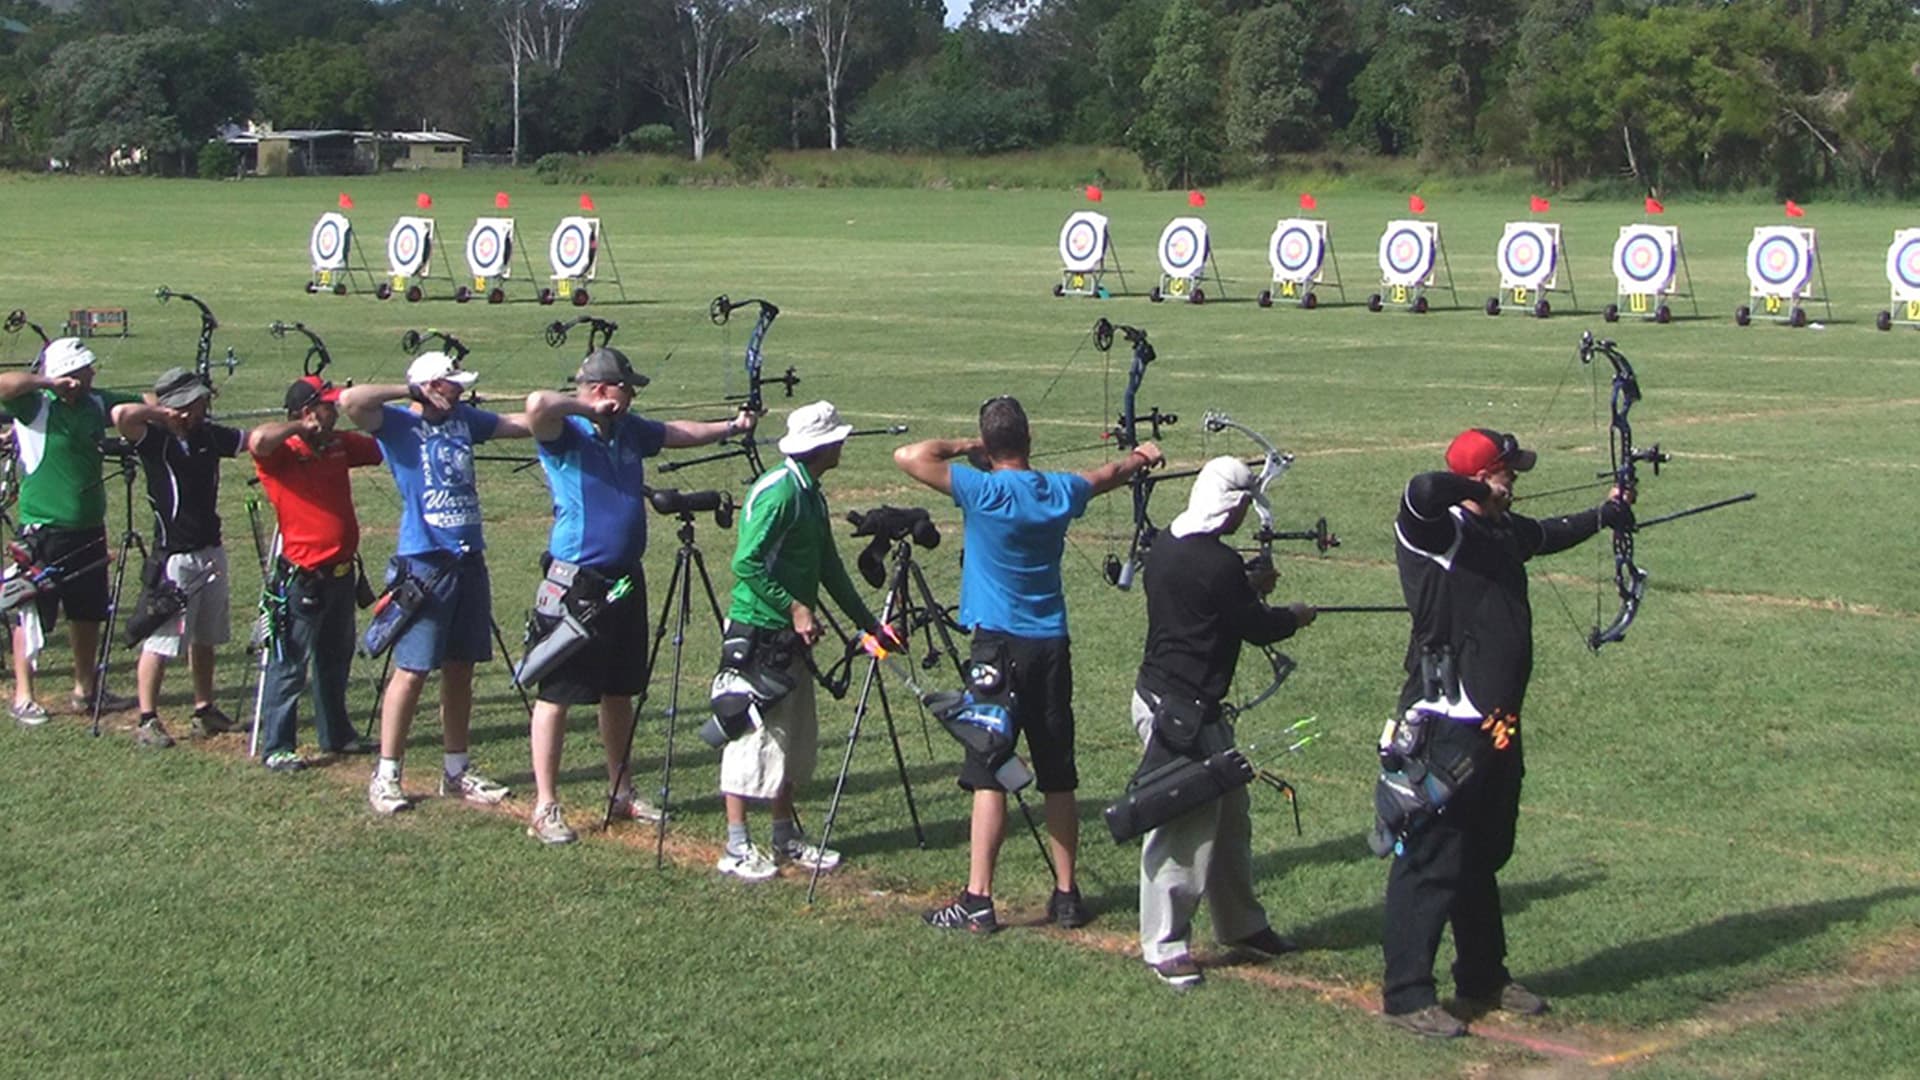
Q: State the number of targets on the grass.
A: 12